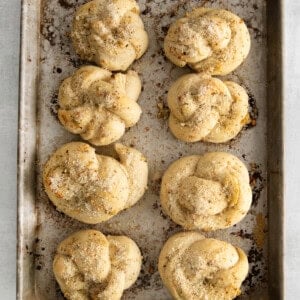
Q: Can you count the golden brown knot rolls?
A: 8